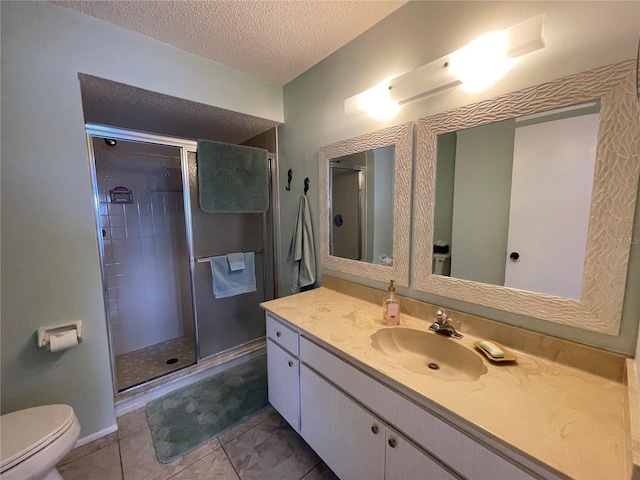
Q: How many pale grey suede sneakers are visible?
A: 0